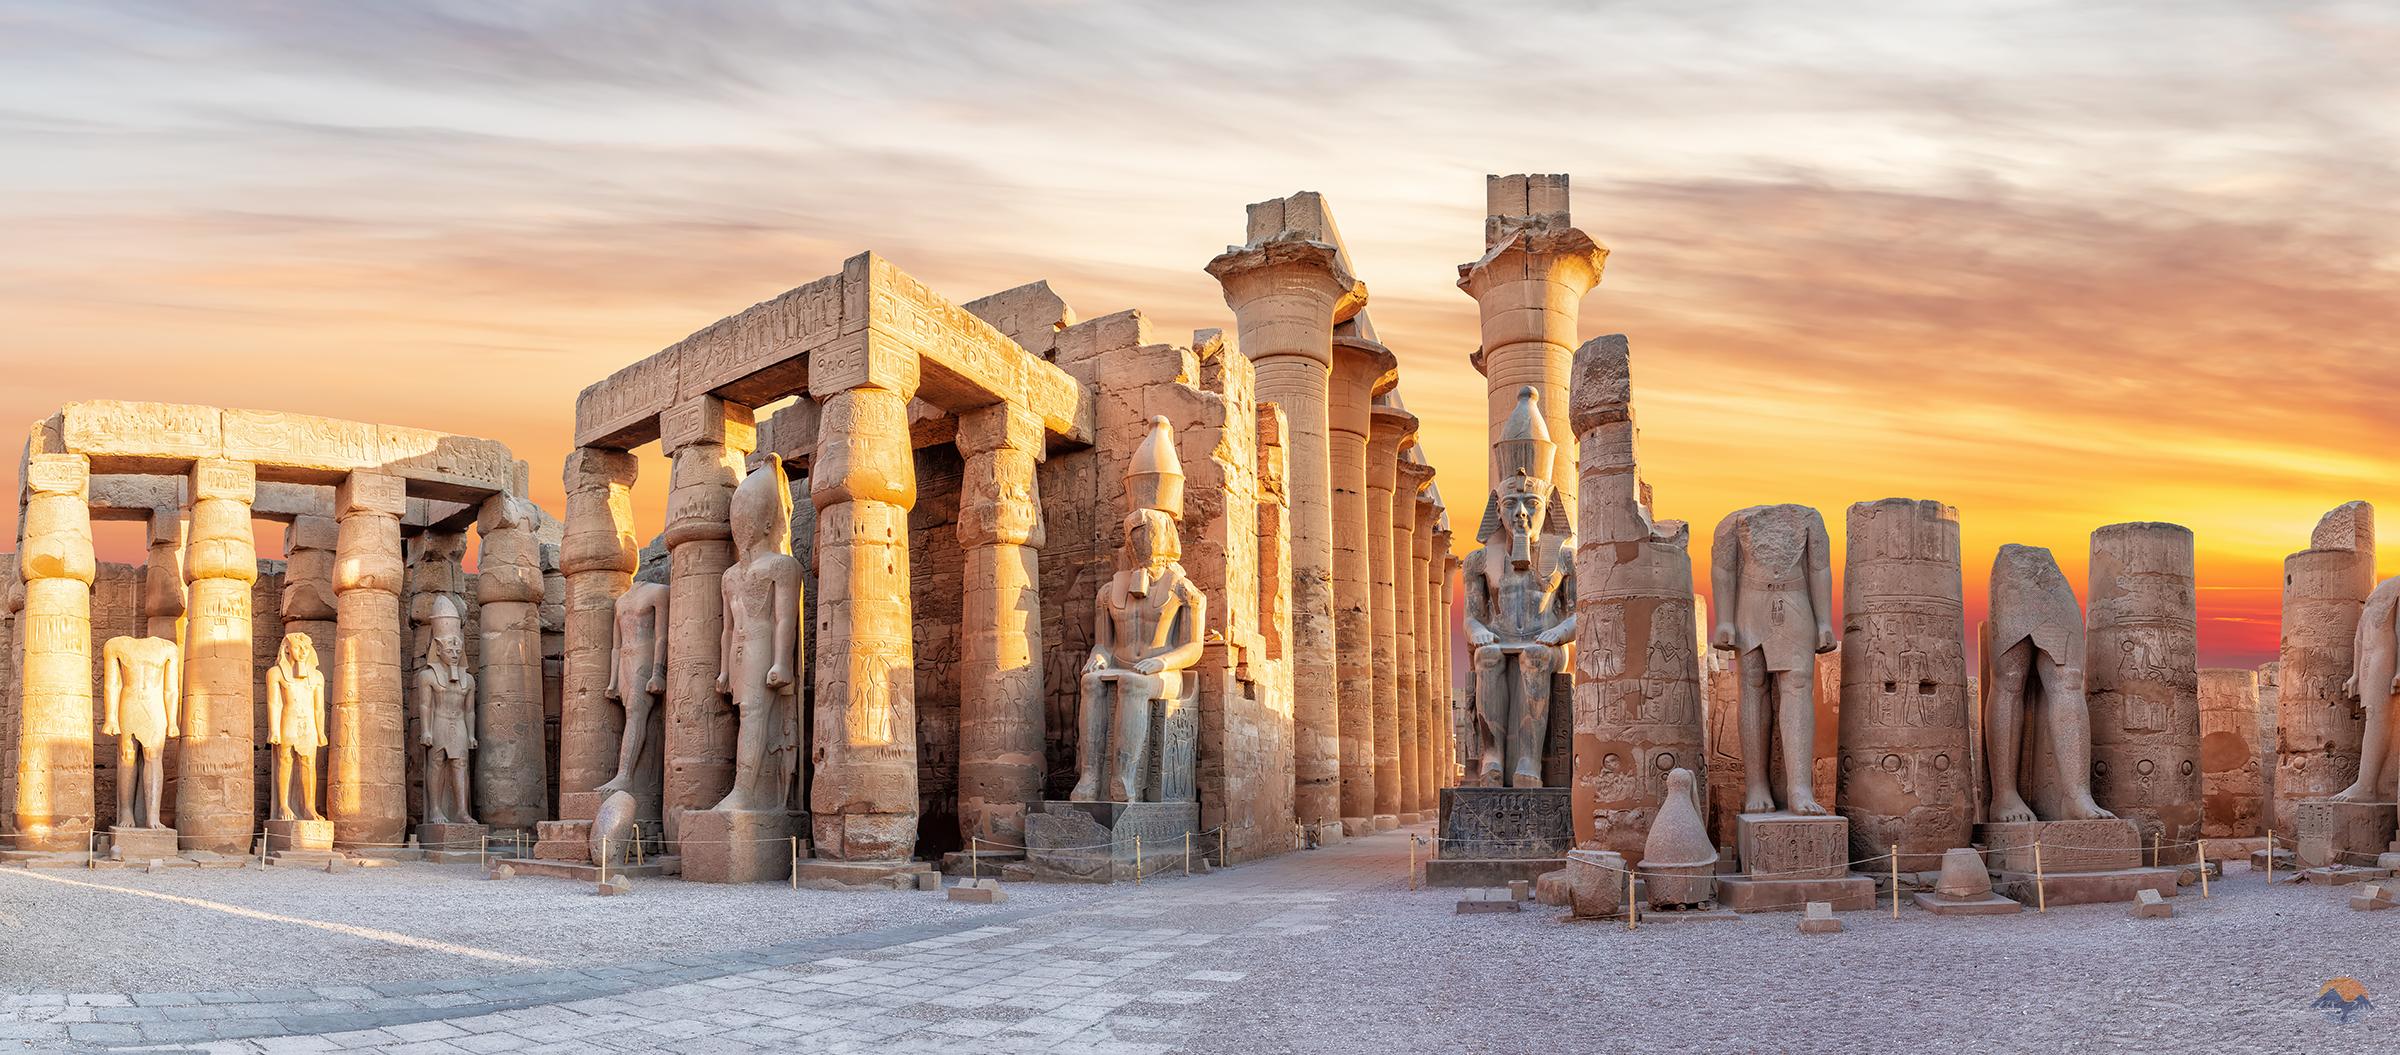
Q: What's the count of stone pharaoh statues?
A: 10